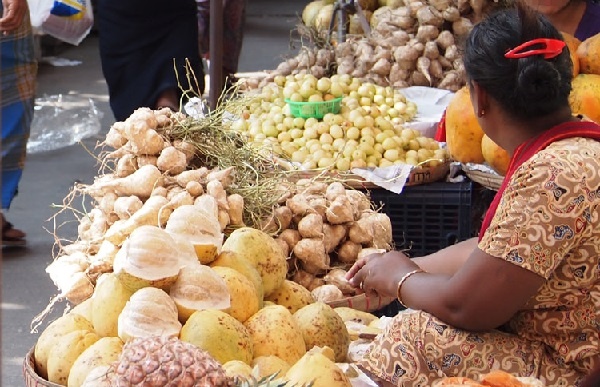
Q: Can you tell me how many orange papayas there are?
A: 5